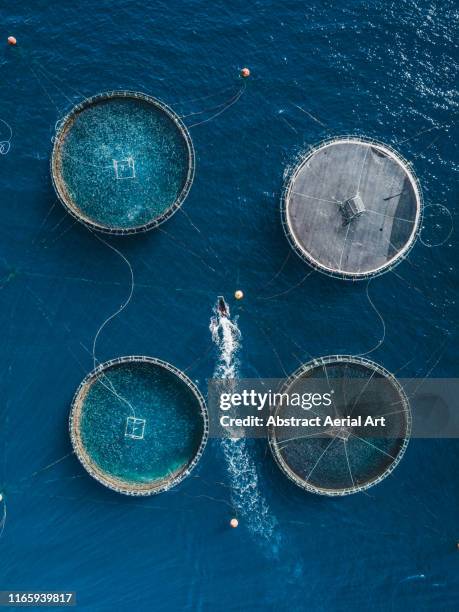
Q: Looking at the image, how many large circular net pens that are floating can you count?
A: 4